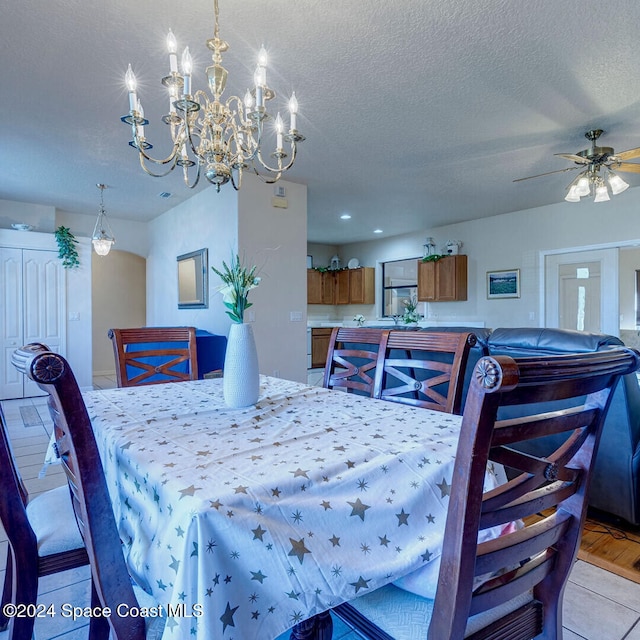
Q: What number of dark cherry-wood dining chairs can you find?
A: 6